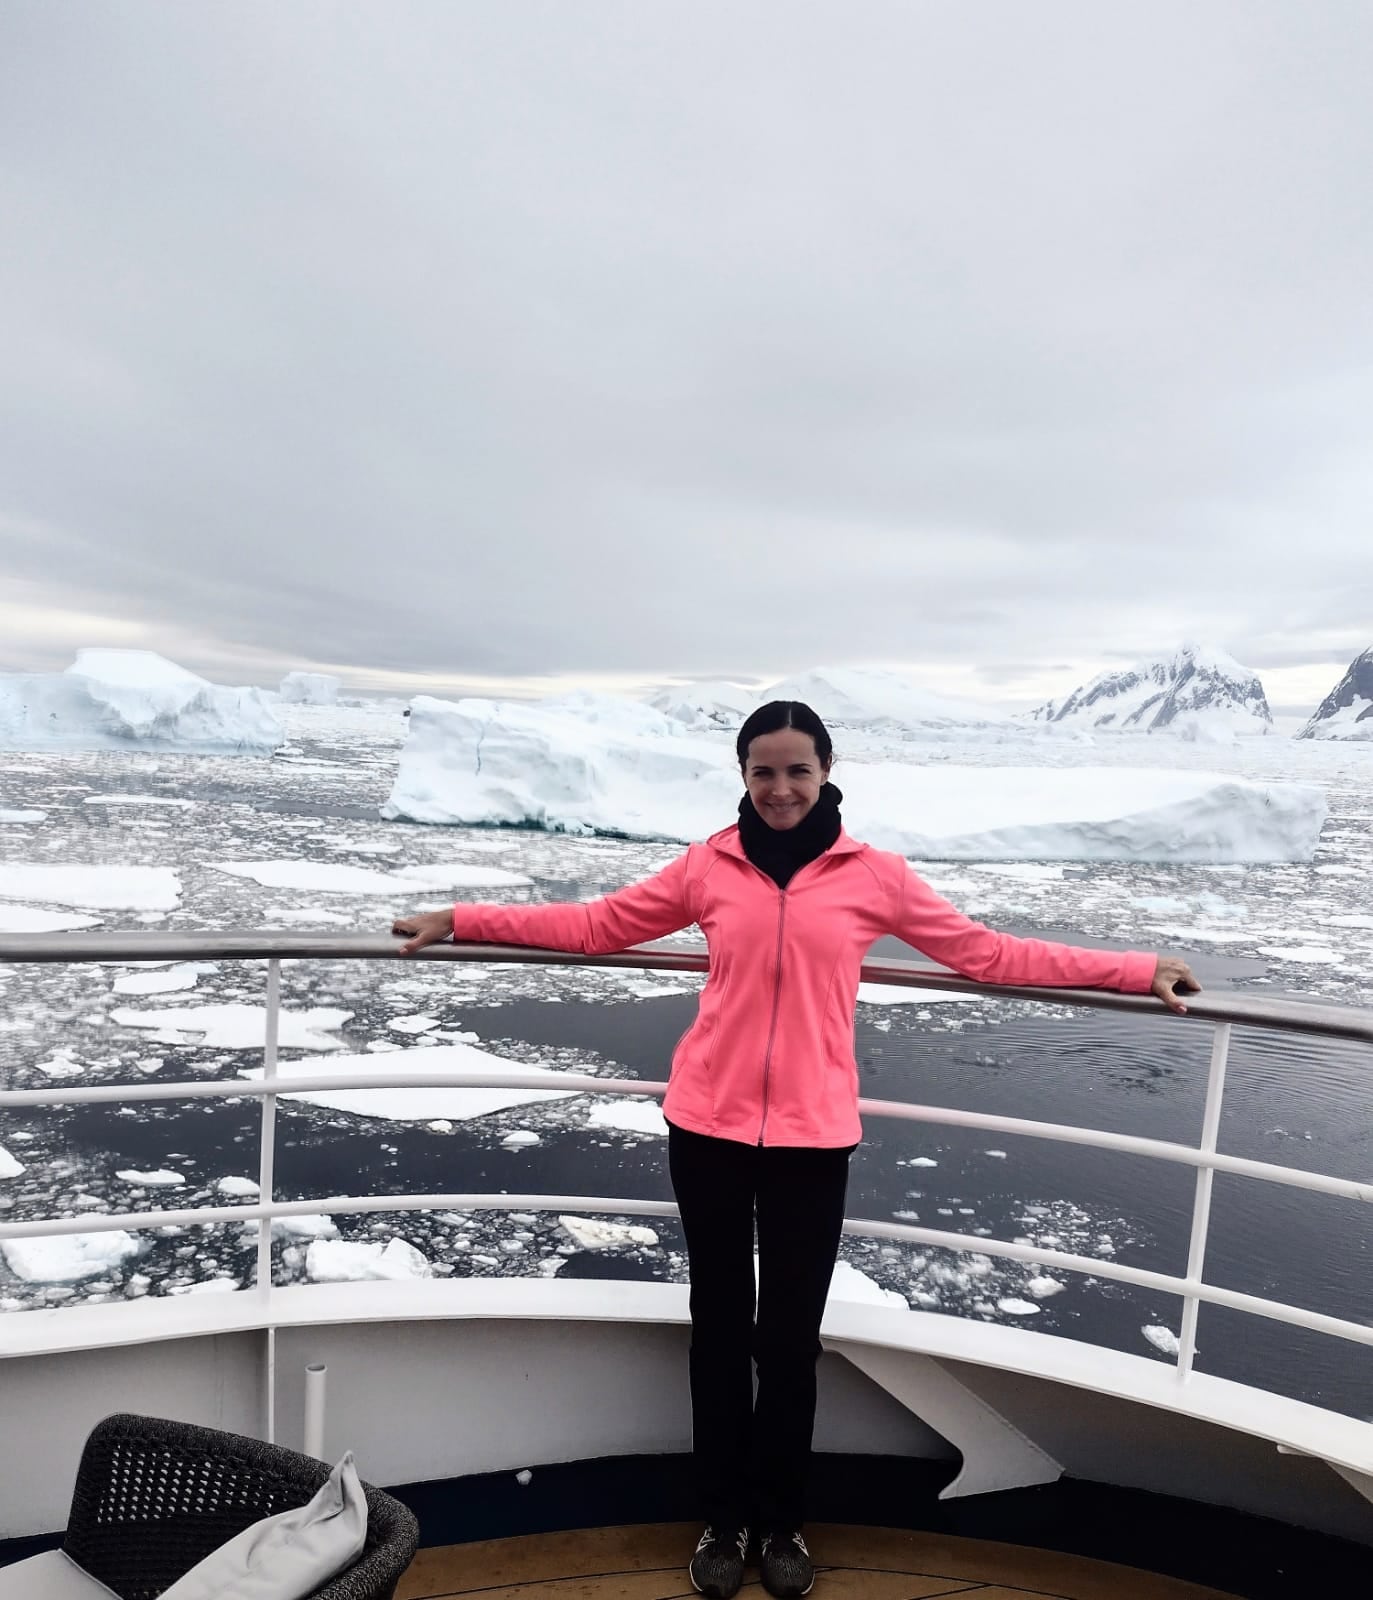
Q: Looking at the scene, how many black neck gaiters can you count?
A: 1